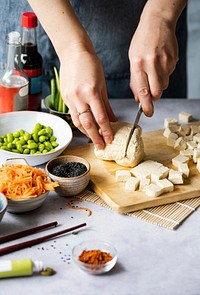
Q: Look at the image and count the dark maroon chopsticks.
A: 2